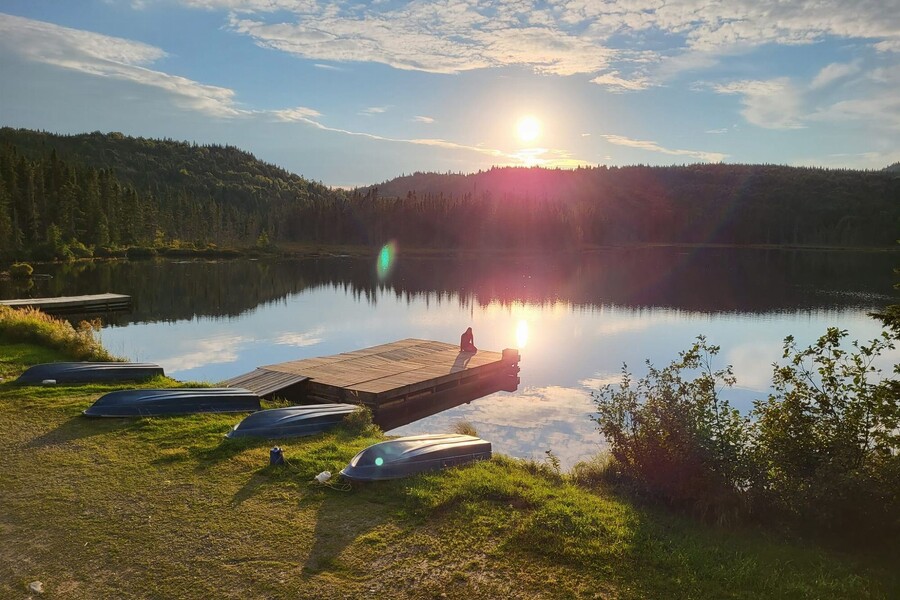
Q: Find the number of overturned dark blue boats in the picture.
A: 4